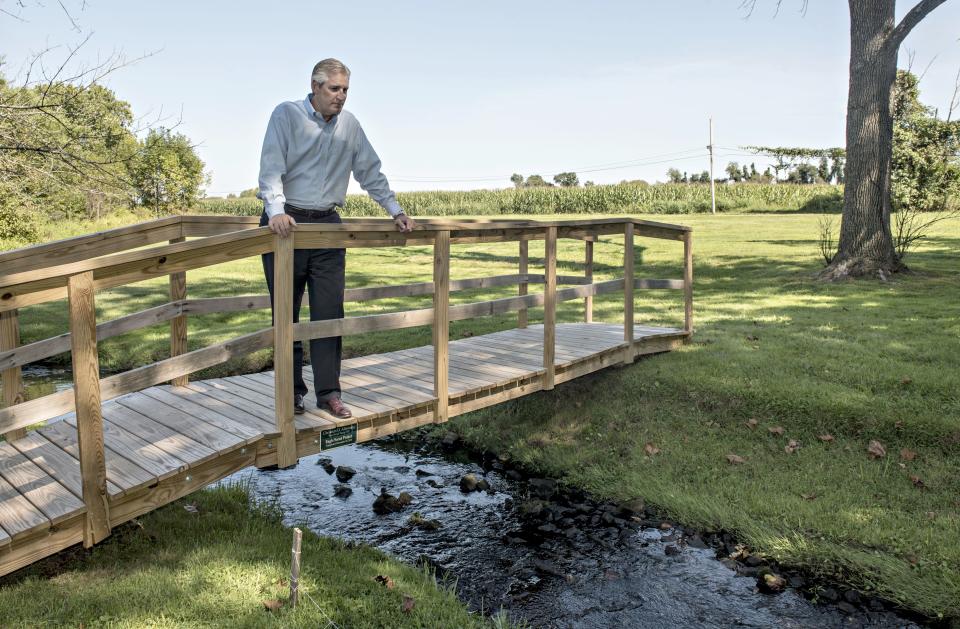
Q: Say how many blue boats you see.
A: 0